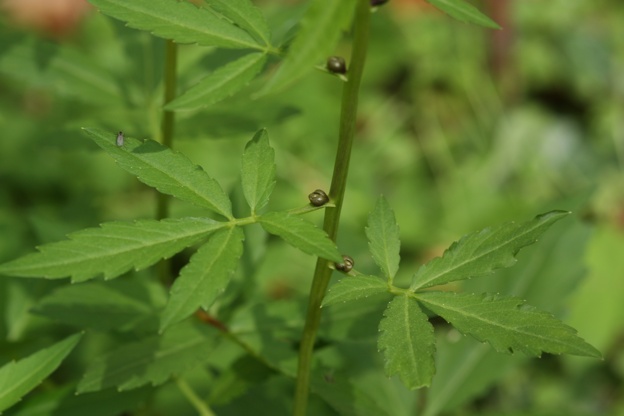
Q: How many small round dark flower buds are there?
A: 4